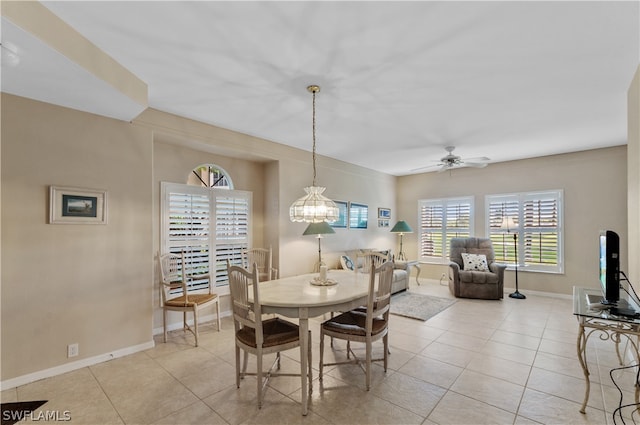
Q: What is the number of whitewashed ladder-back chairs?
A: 5